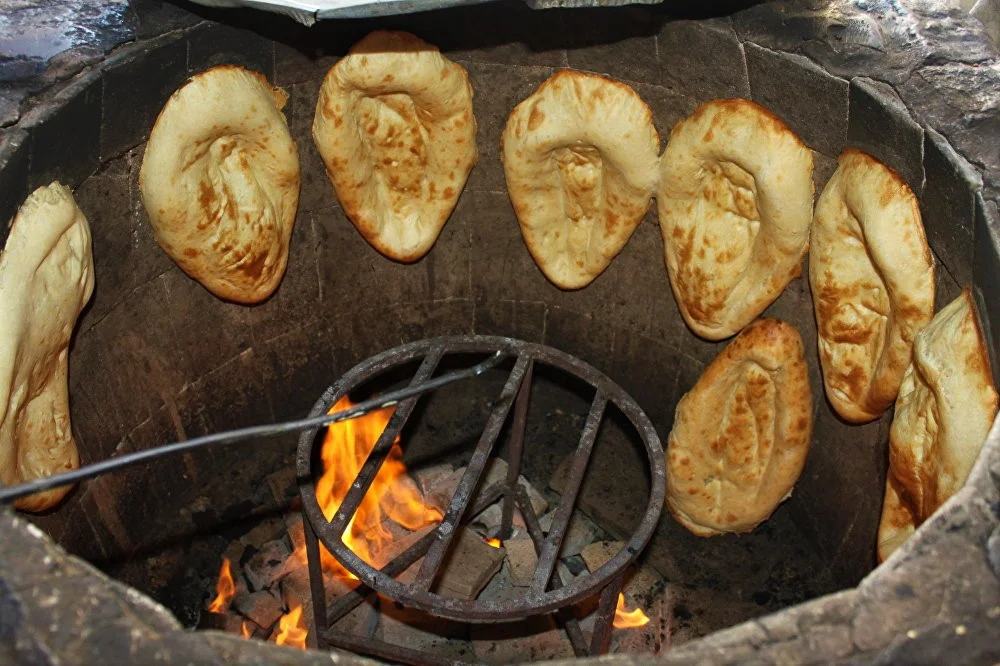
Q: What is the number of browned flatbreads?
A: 8